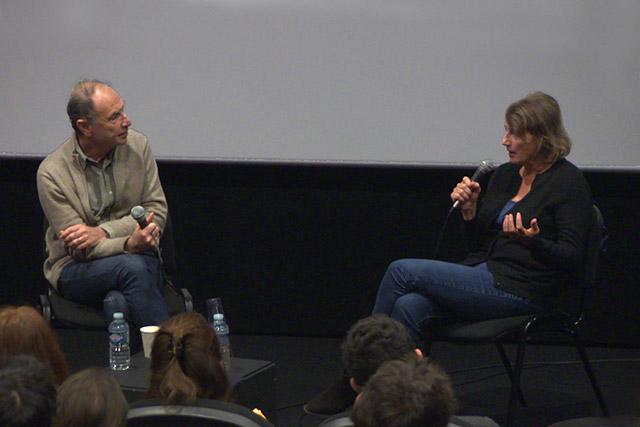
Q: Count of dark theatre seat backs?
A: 3